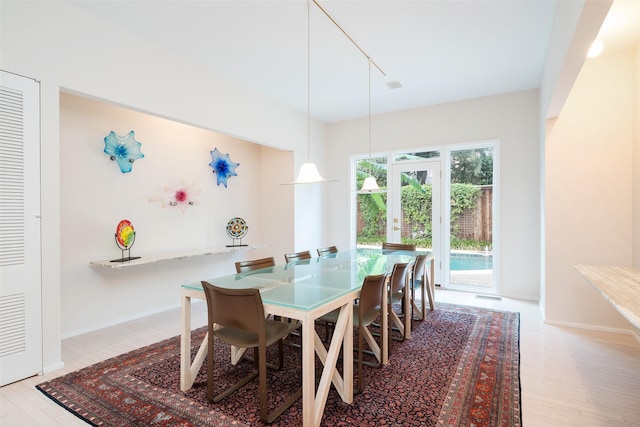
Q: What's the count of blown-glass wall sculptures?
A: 3